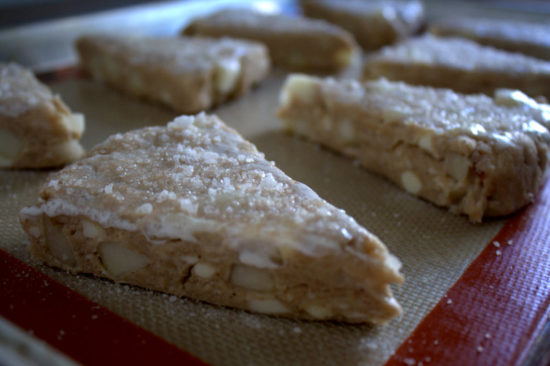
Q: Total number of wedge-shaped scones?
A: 8